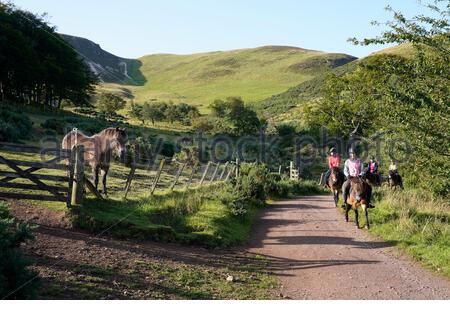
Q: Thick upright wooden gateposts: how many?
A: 1